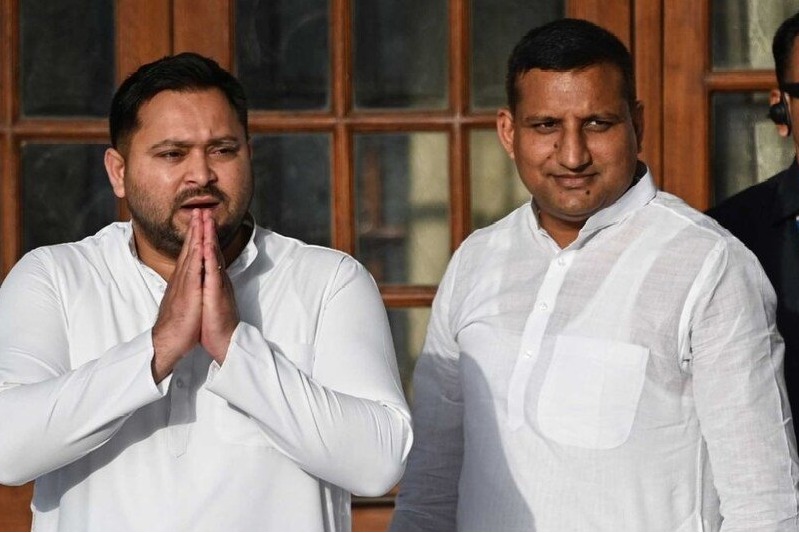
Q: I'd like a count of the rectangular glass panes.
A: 11